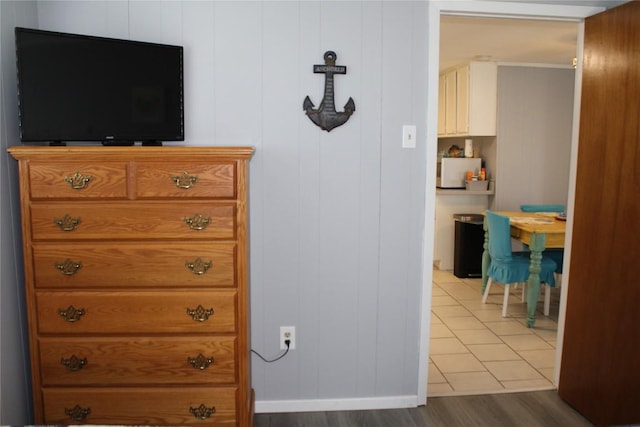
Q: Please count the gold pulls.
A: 12